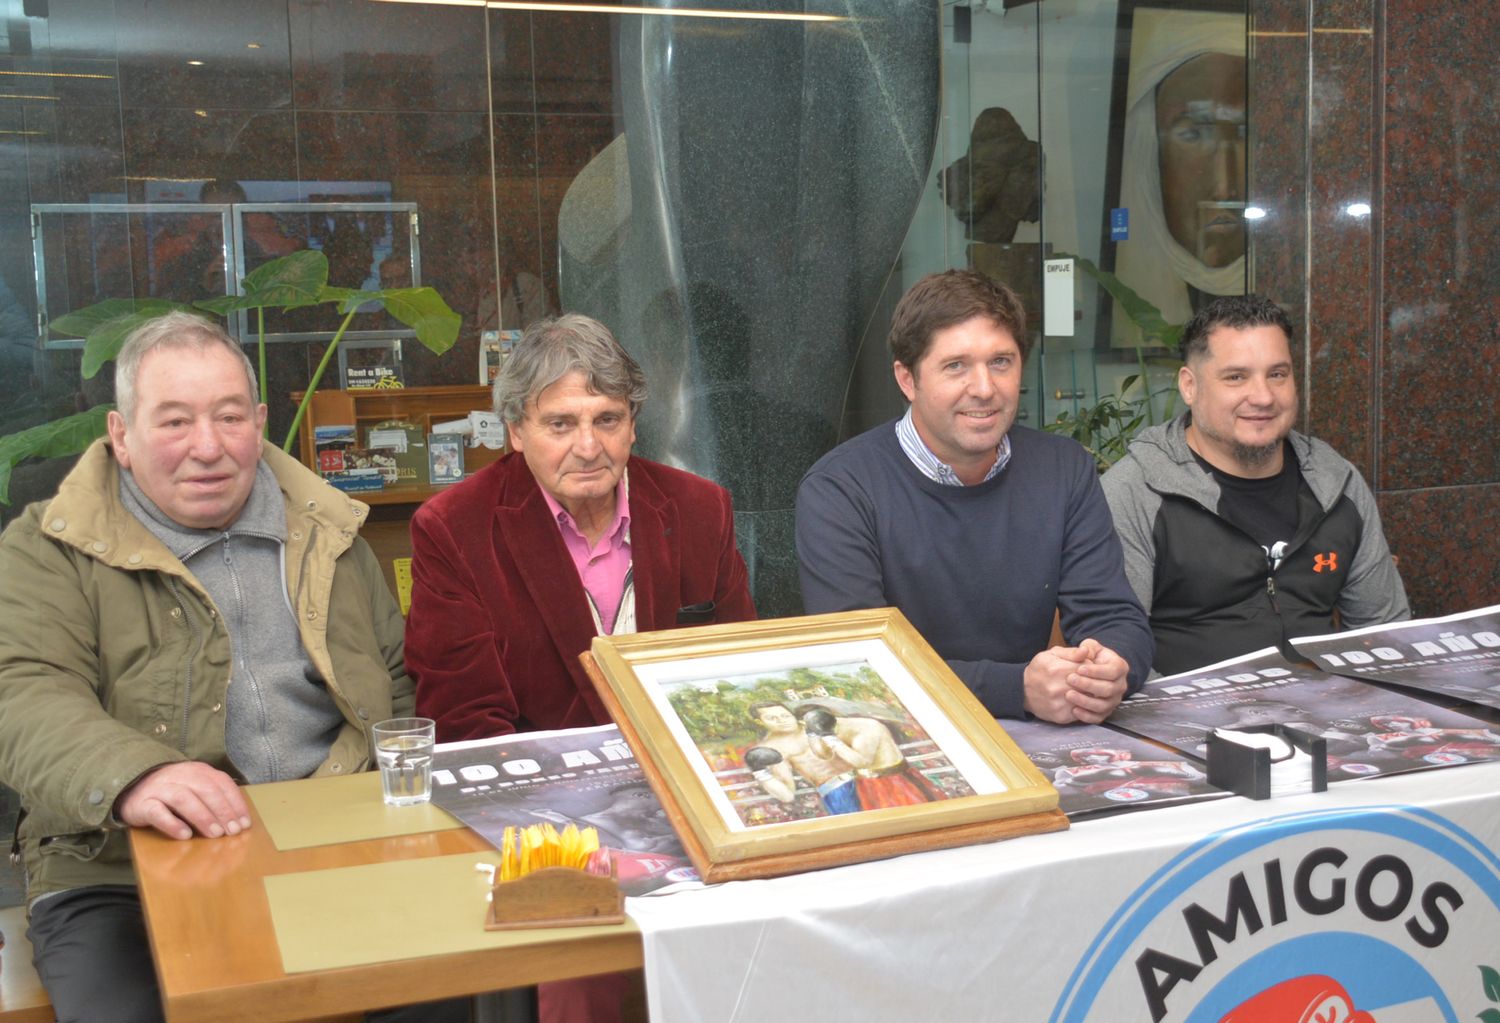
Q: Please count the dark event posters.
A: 4